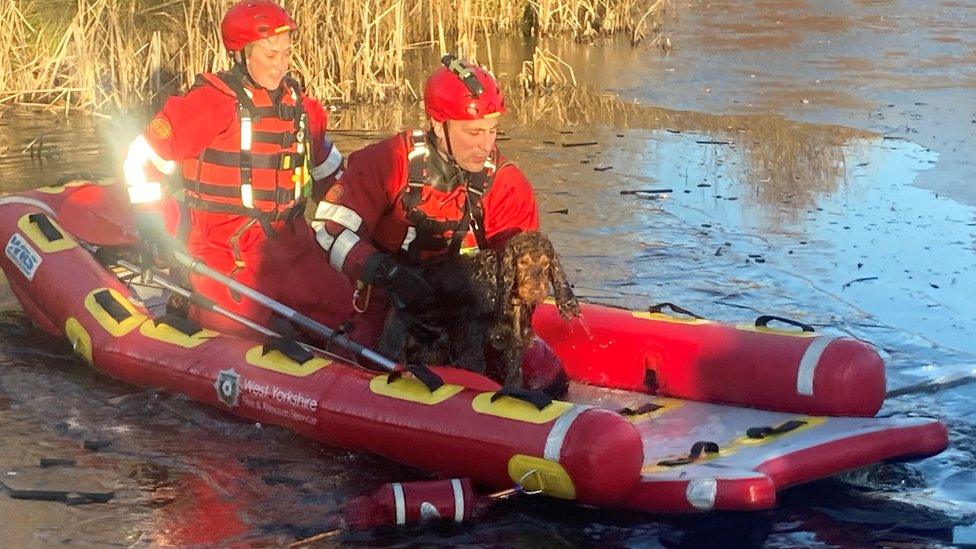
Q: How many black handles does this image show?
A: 11